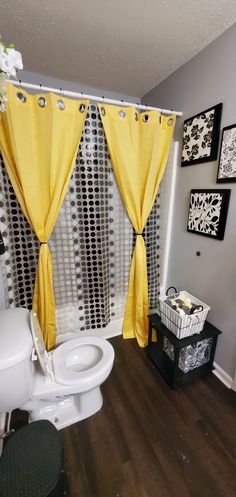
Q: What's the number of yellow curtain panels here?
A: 2